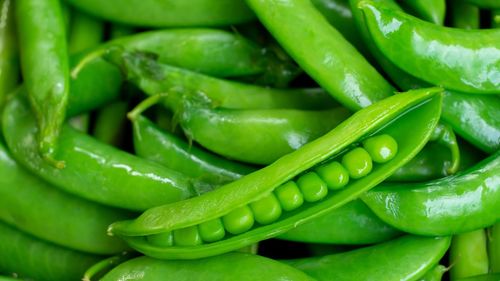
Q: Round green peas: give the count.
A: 10